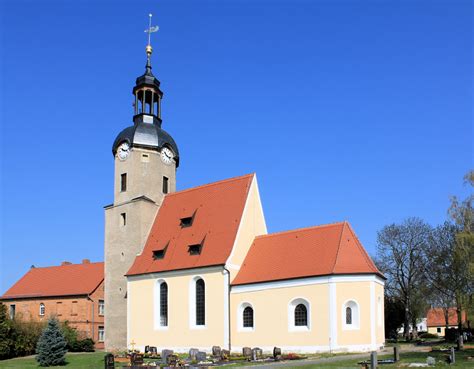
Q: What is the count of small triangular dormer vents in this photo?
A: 3